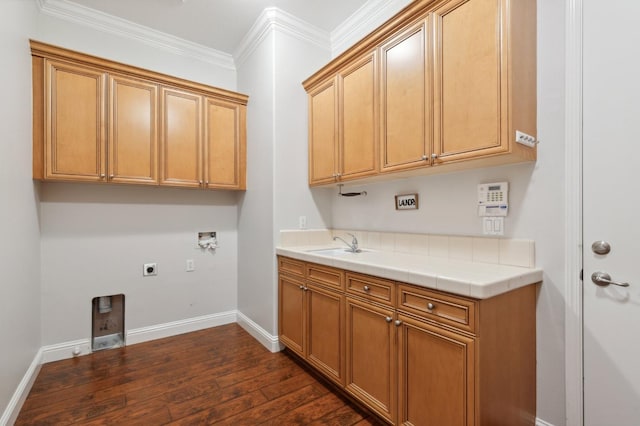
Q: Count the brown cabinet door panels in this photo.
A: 12